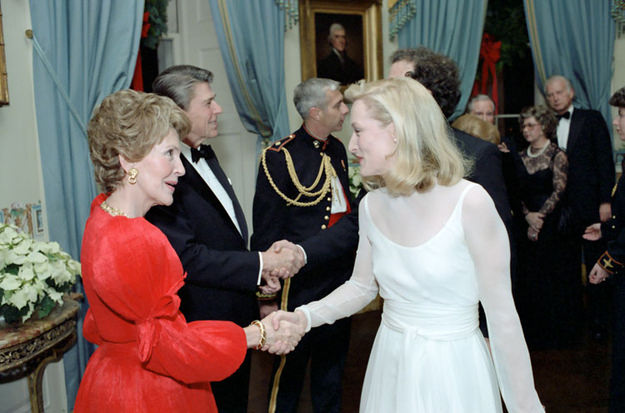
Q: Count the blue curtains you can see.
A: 4